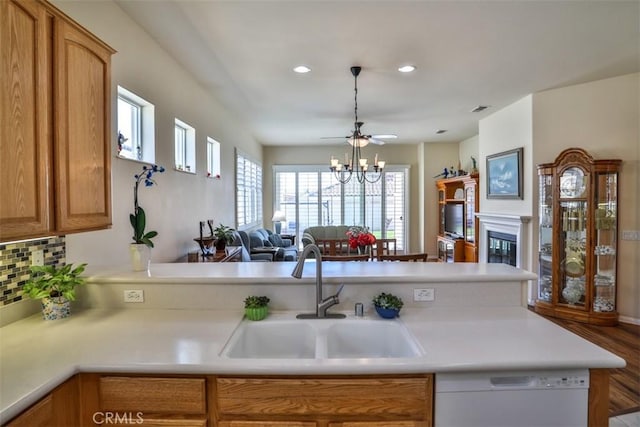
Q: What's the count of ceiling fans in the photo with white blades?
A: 1